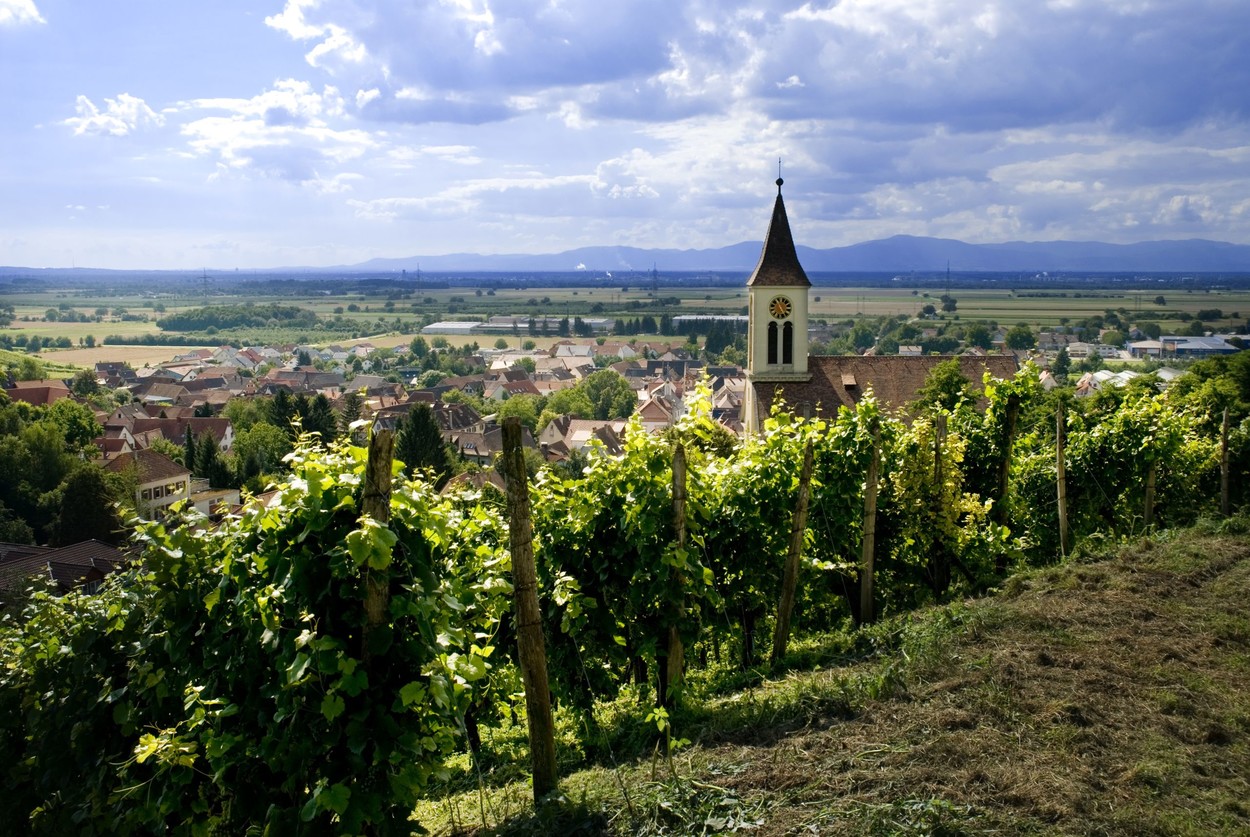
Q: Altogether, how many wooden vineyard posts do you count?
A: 10